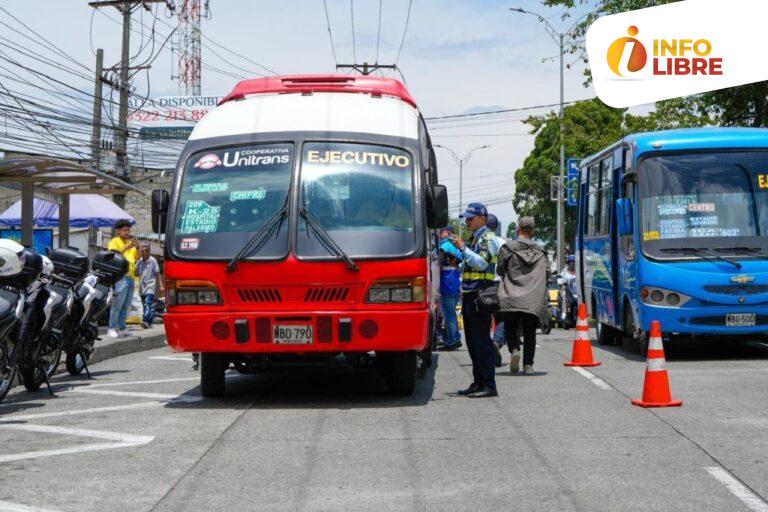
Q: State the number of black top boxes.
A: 3